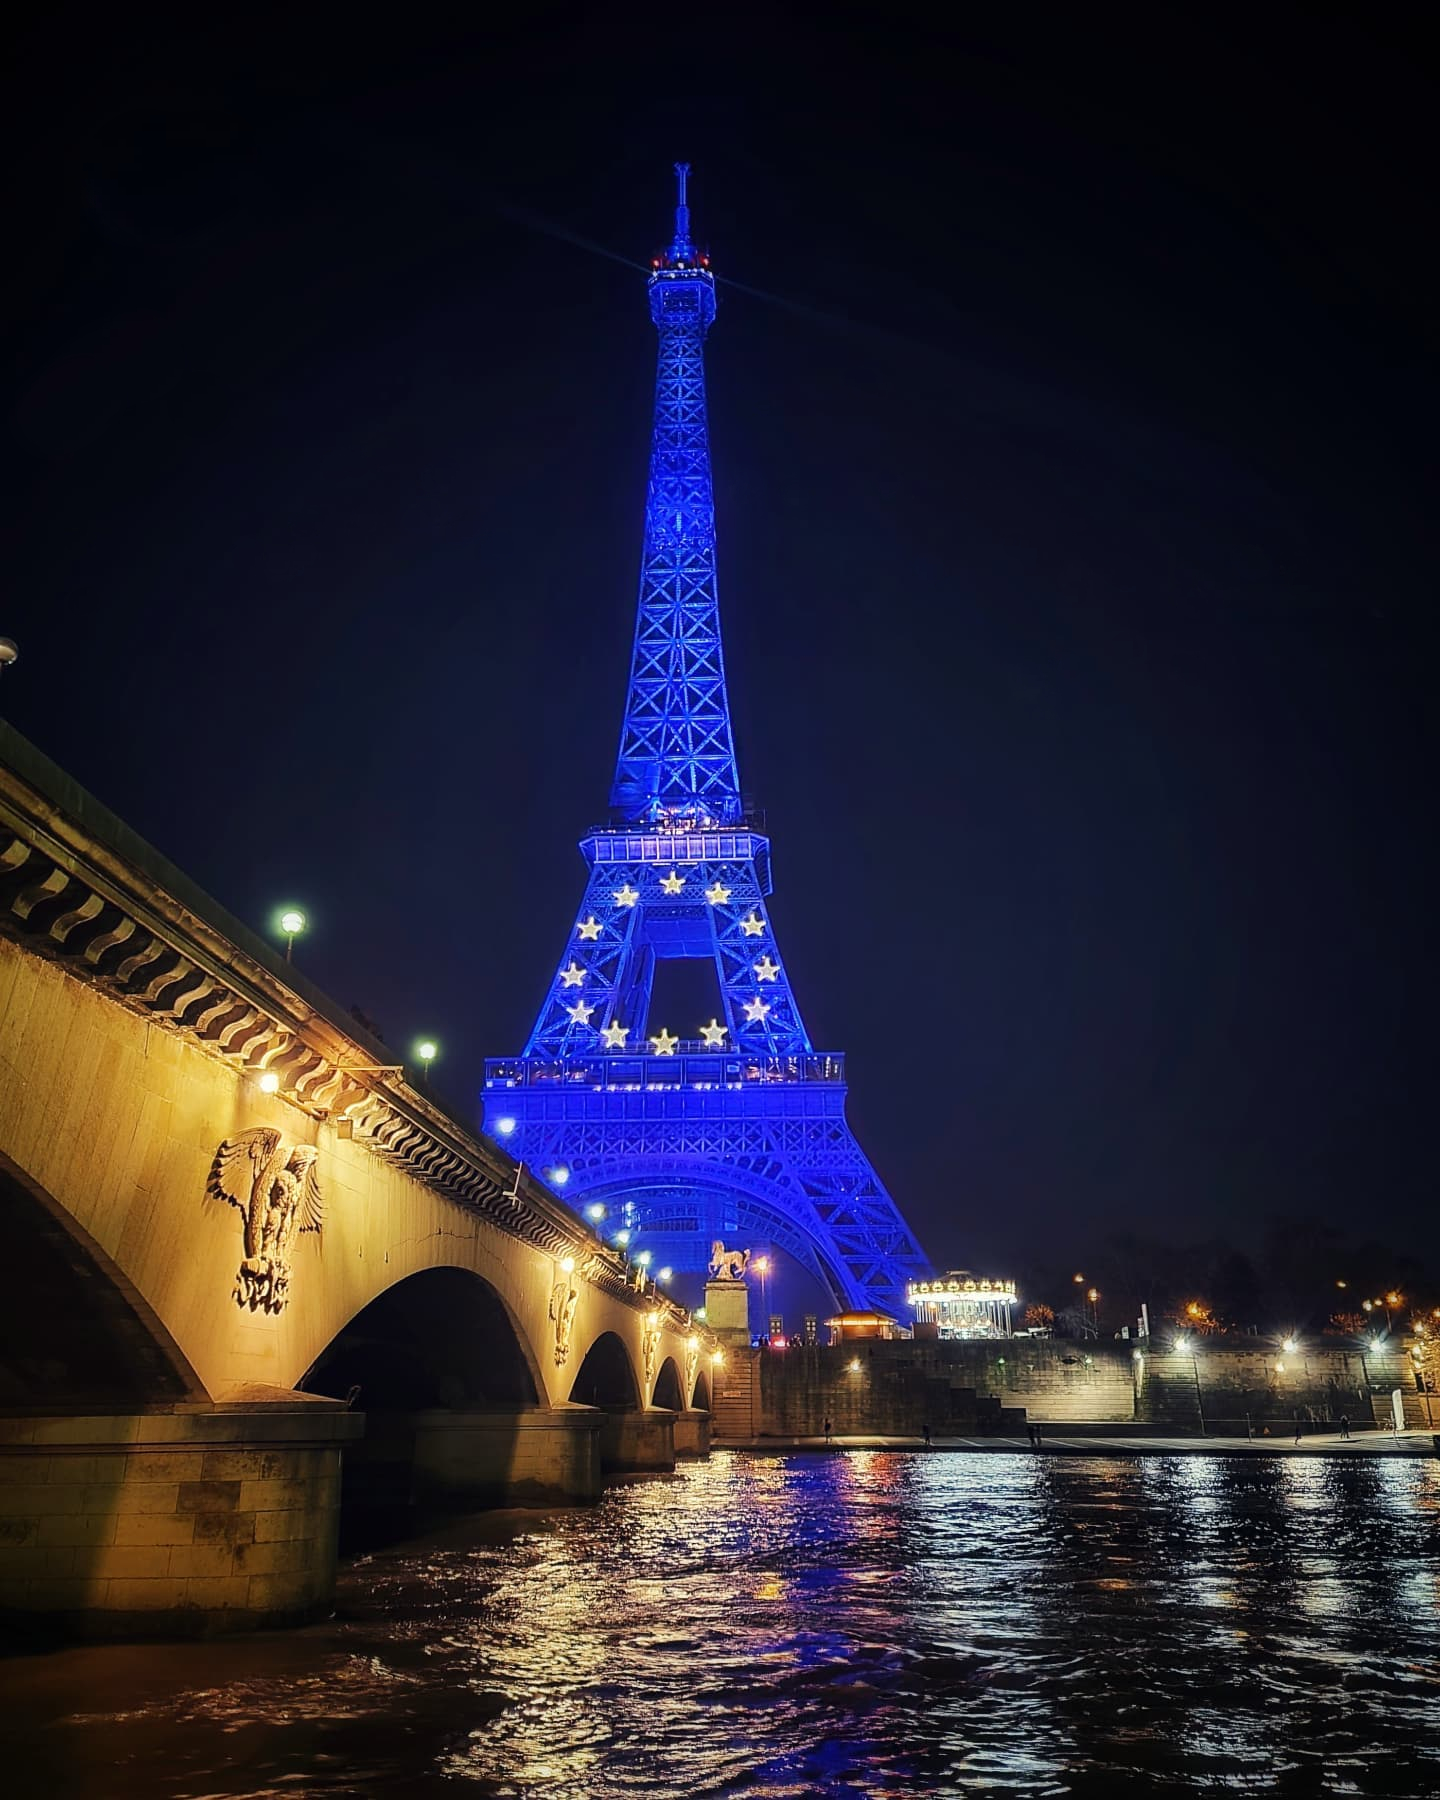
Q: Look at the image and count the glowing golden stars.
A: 12